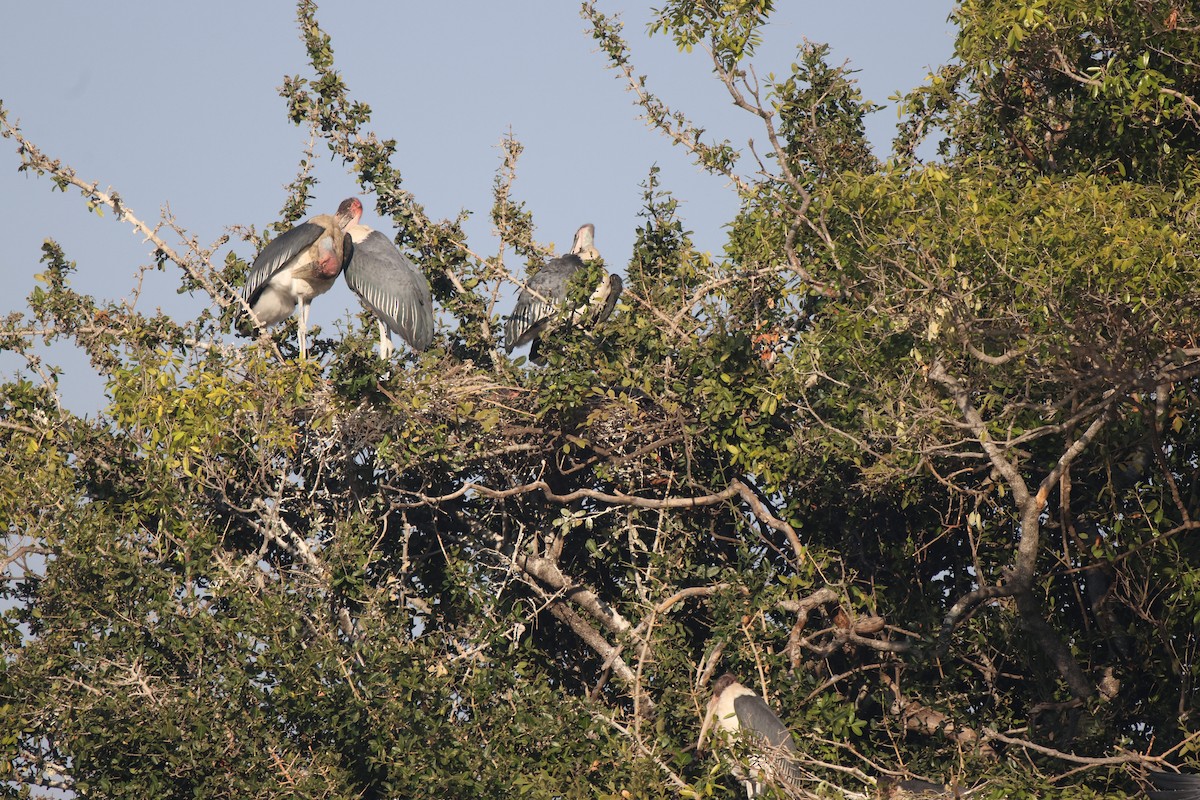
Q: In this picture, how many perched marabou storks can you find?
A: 4